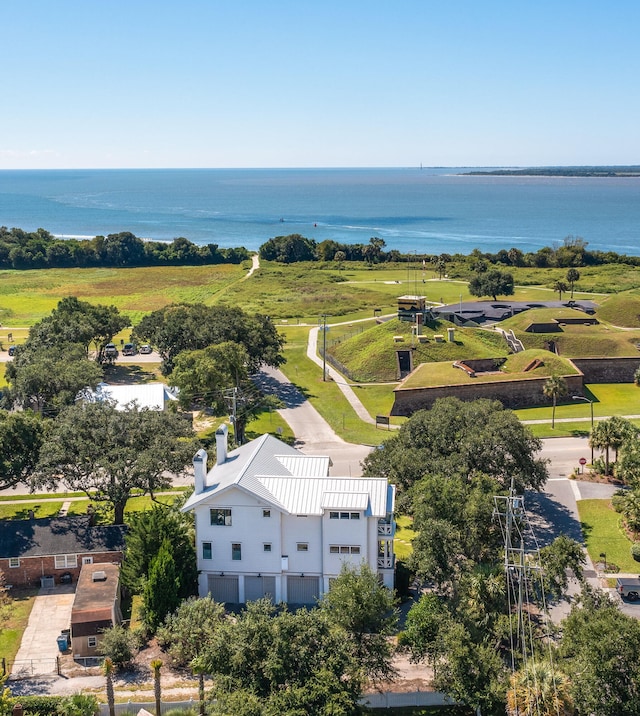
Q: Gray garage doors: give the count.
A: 3